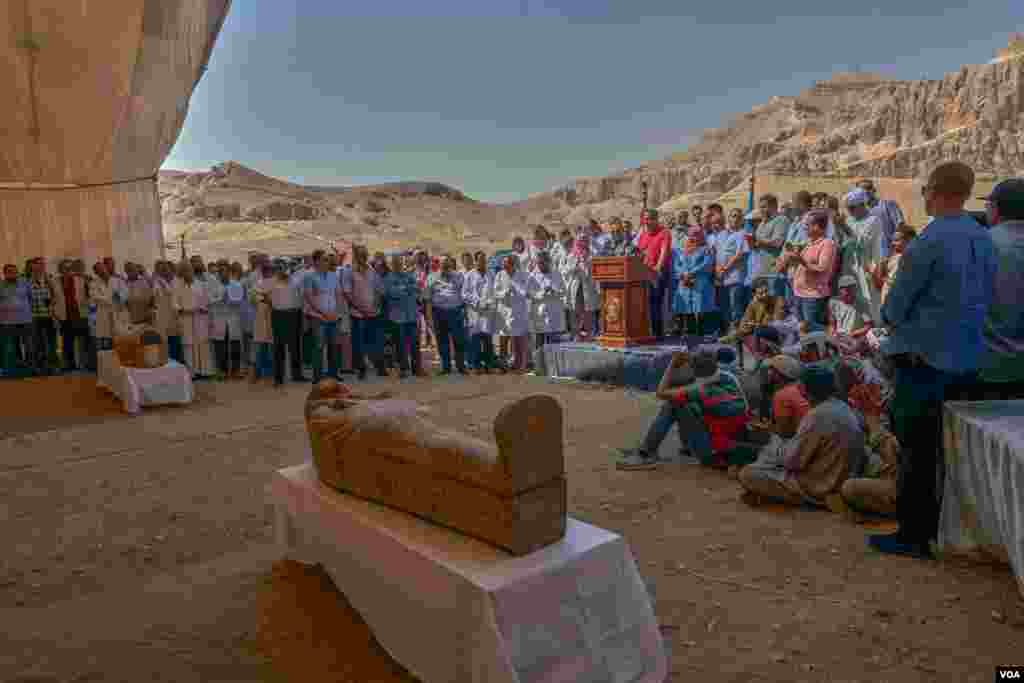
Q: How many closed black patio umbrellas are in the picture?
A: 0